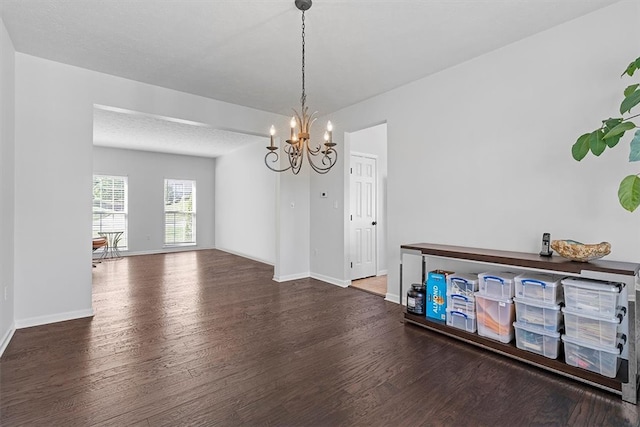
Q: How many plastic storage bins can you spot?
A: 11